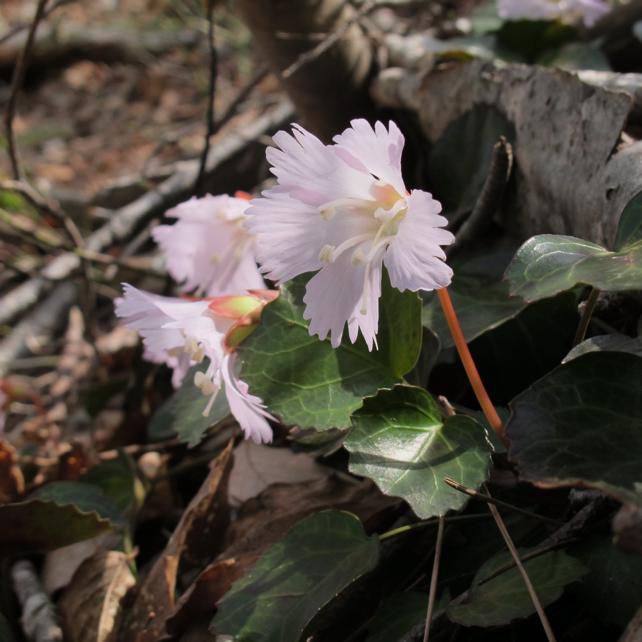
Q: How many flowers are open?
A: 3